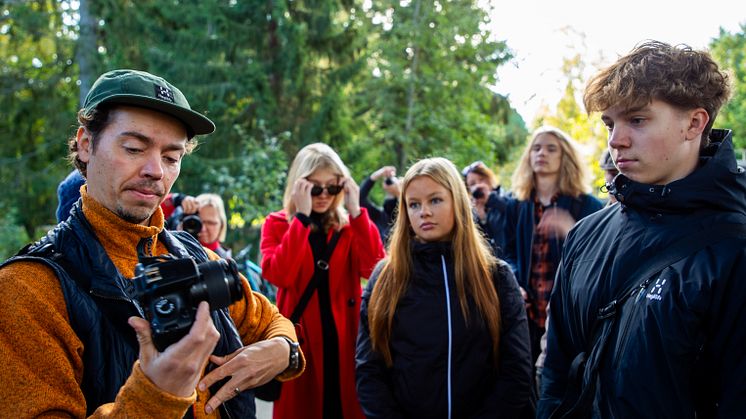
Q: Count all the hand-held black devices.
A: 4